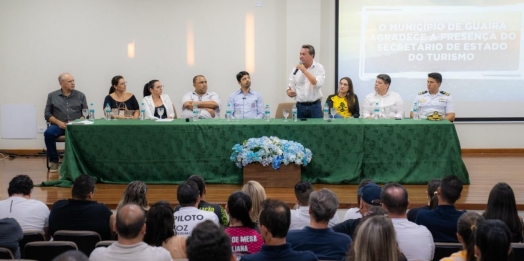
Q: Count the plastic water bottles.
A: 10